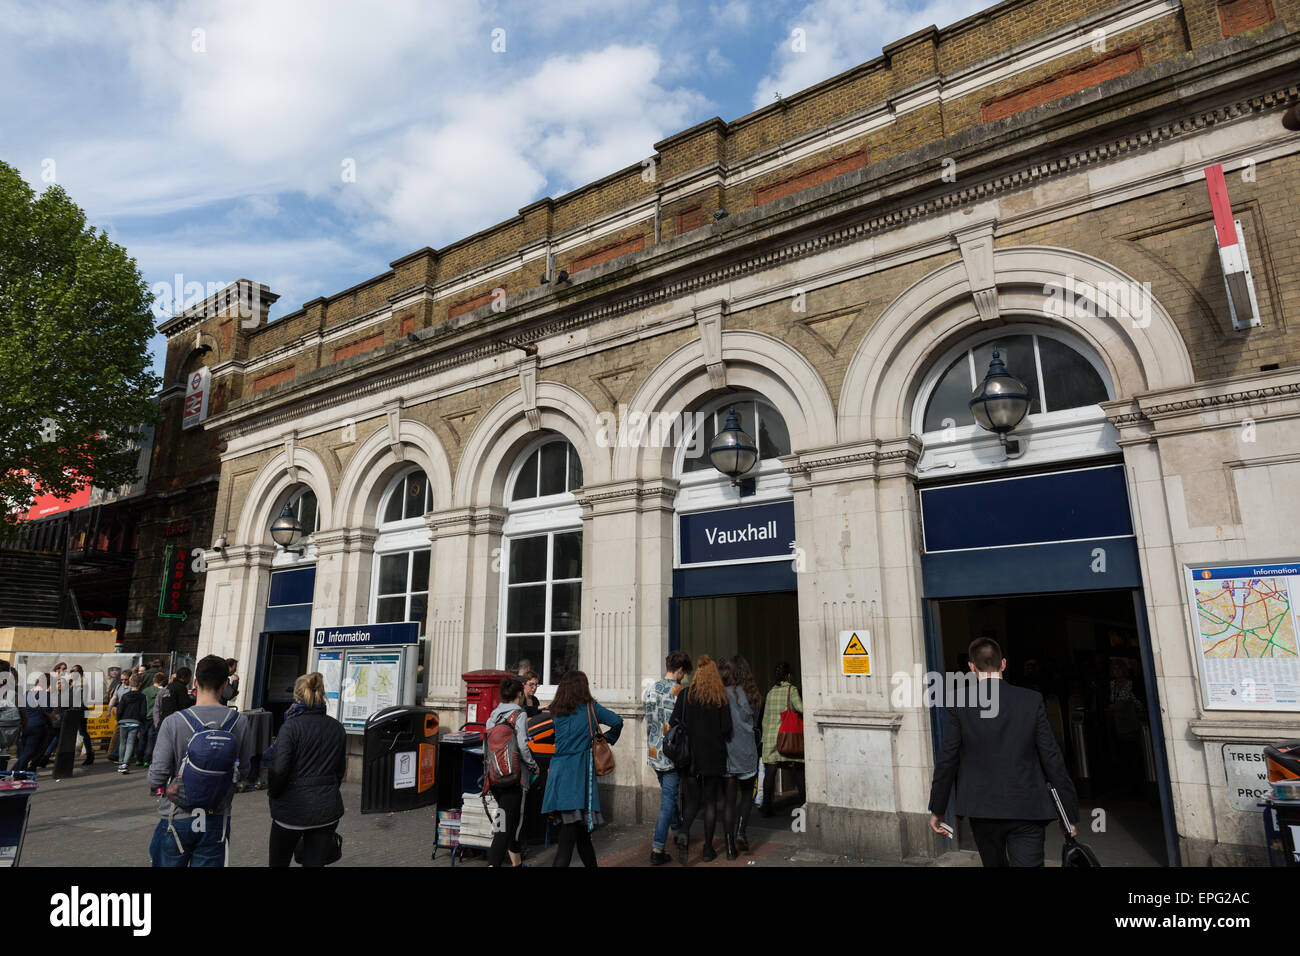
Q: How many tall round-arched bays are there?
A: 5